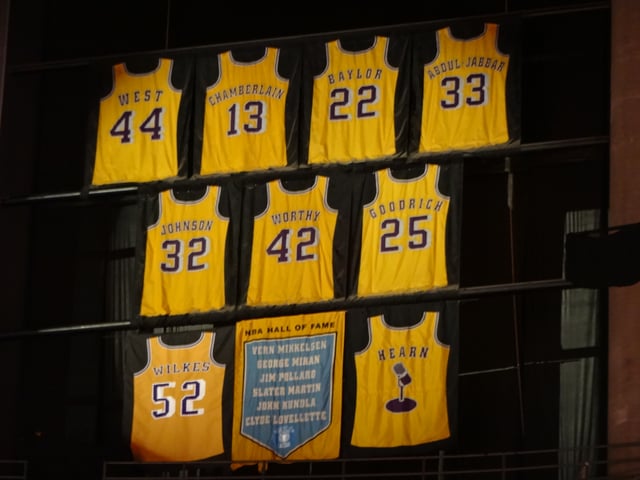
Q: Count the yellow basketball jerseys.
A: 9